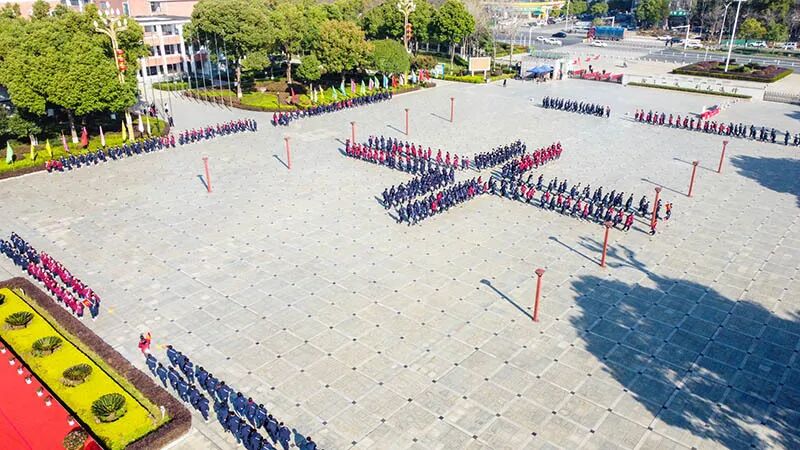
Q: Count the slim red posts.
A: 10